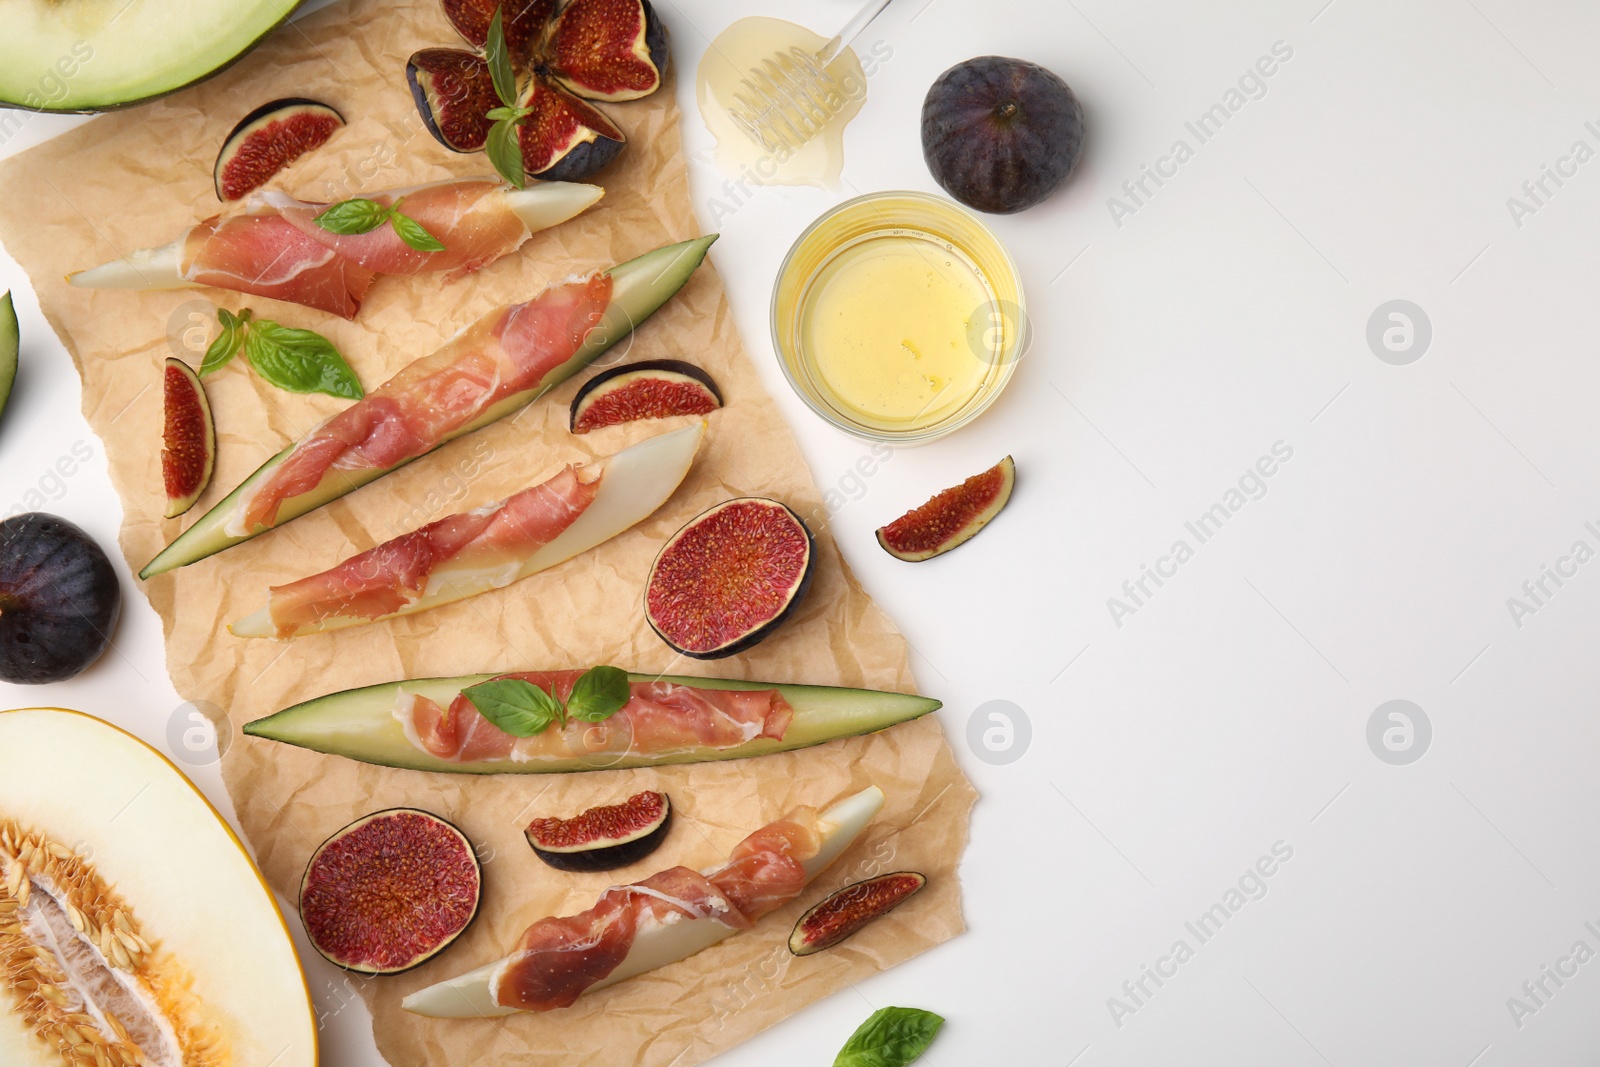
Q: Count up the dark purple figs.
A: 2